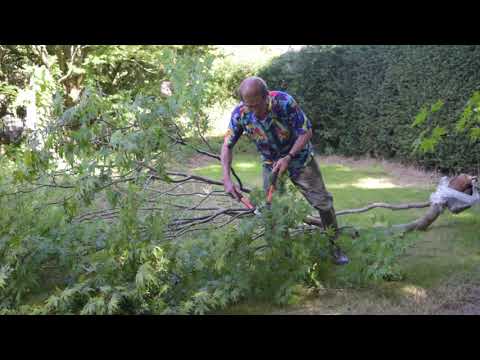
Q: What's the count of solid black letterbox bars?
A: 2